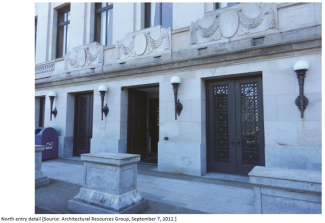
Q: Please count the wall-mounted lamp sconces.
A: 4